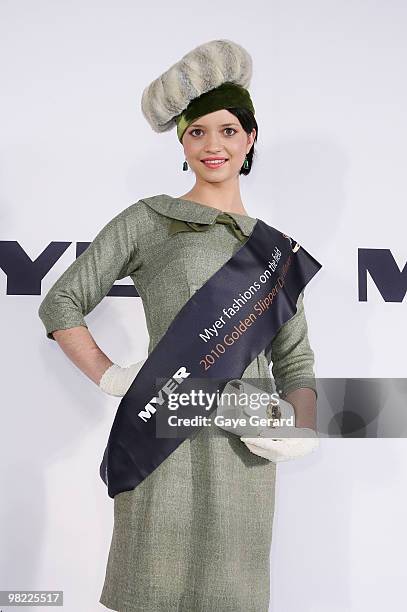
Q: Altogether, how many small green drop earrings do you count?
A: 2